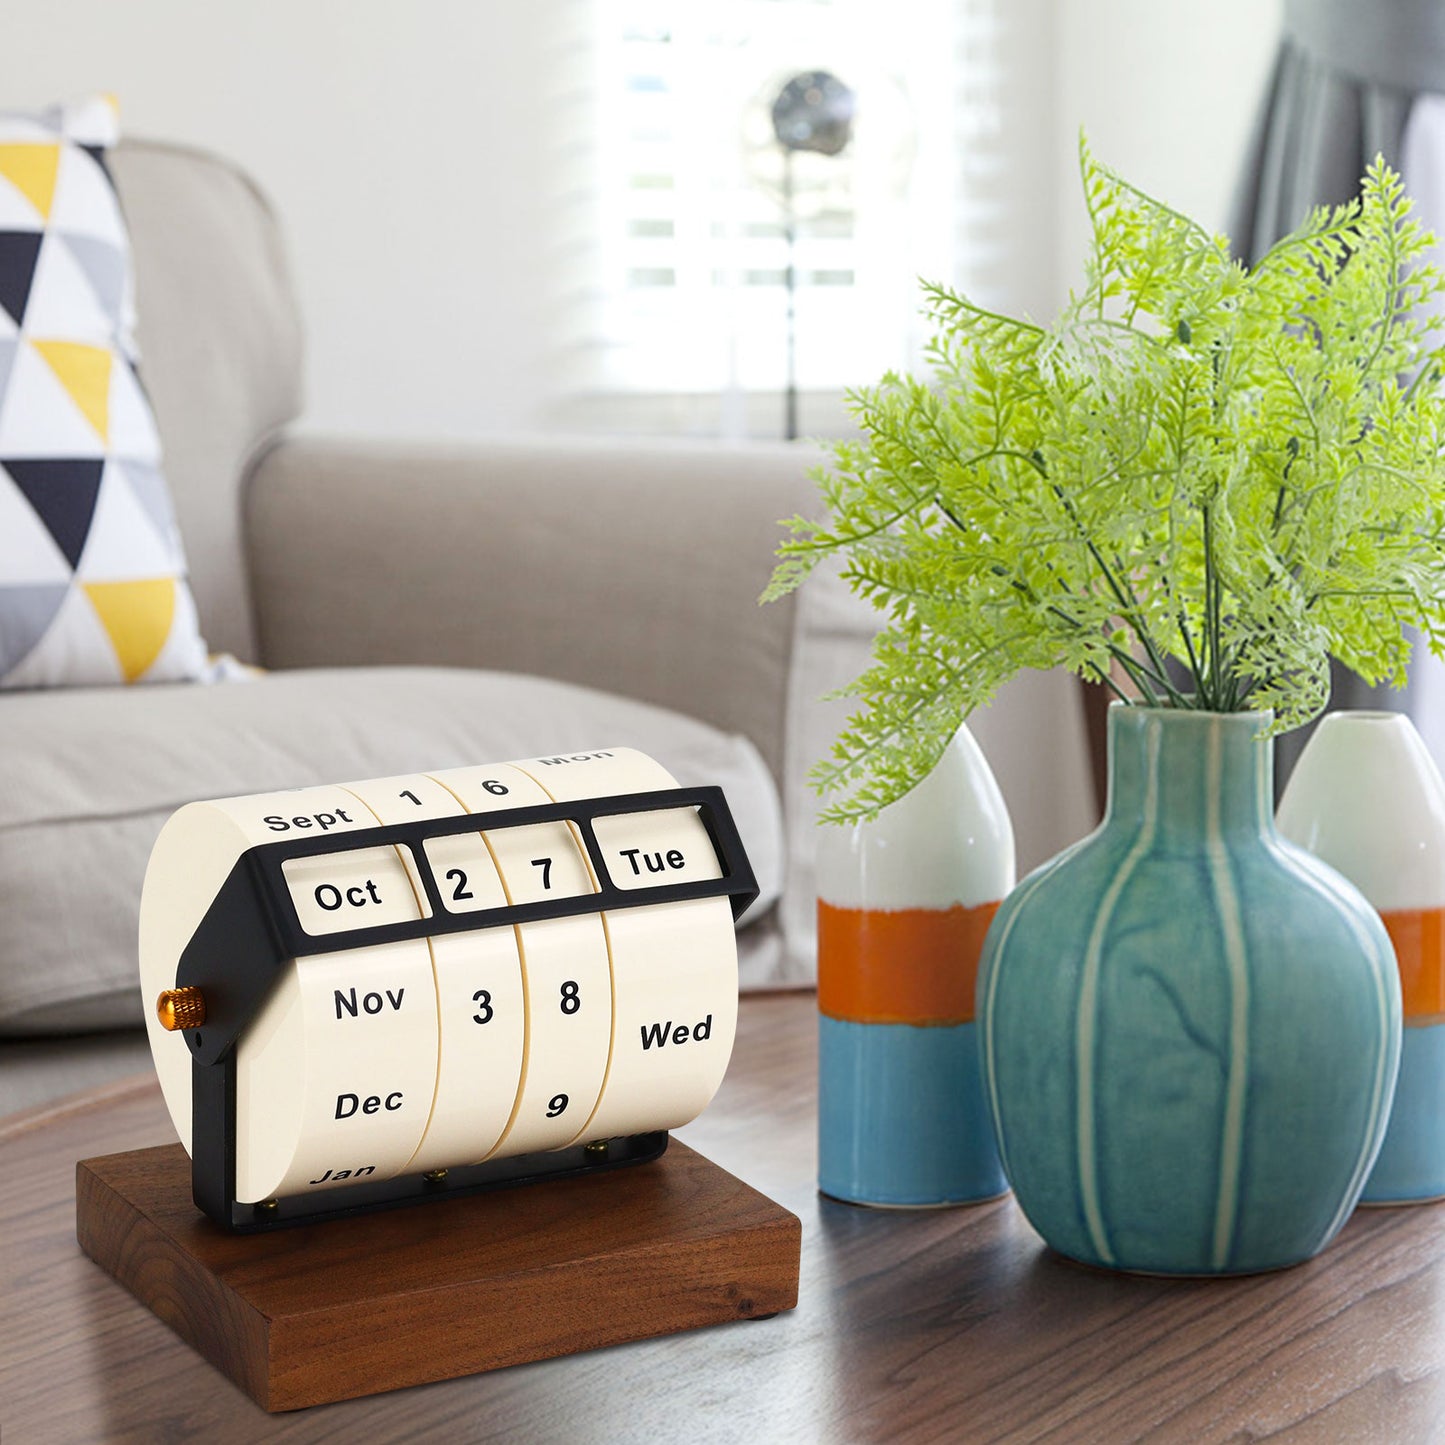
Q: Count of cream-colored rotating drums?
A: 4